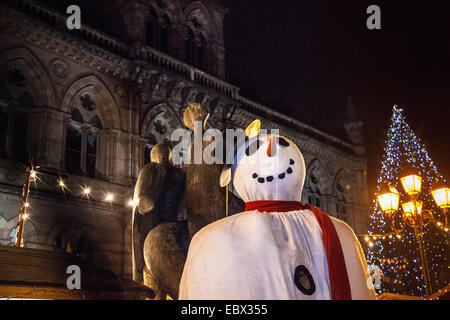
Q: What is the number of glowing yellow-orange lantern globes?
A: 4